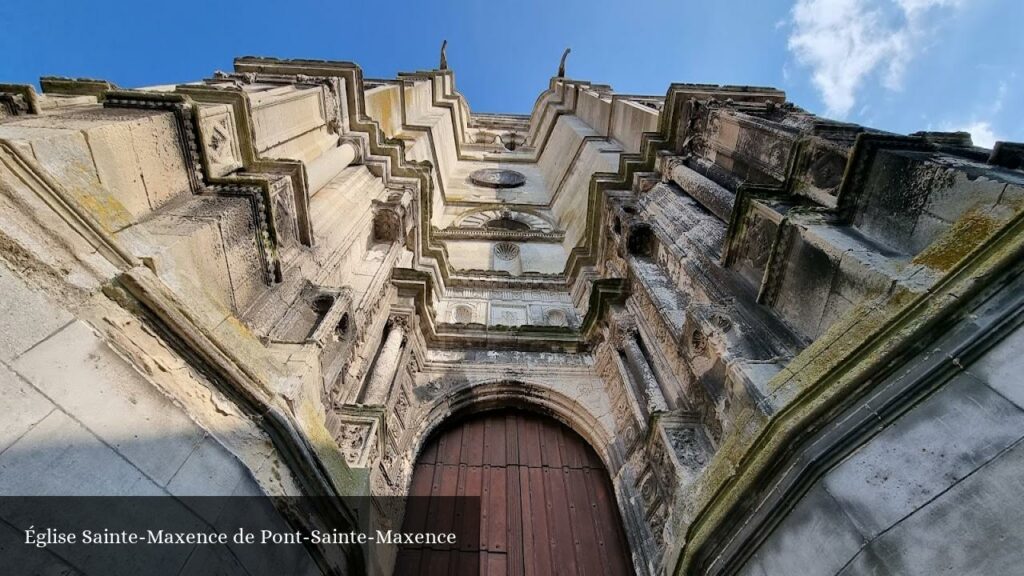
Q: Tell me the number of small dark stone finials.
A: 2